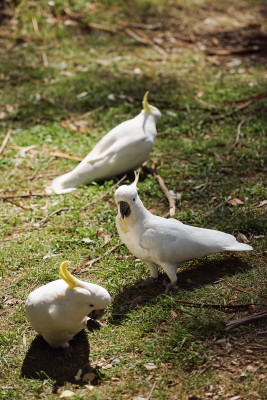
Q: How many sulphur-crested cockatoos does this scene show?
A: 3